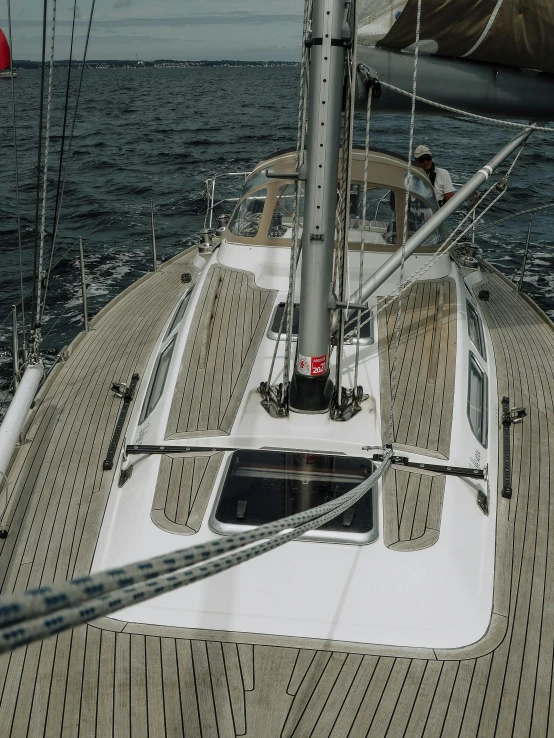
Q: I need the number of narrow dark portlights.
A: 4